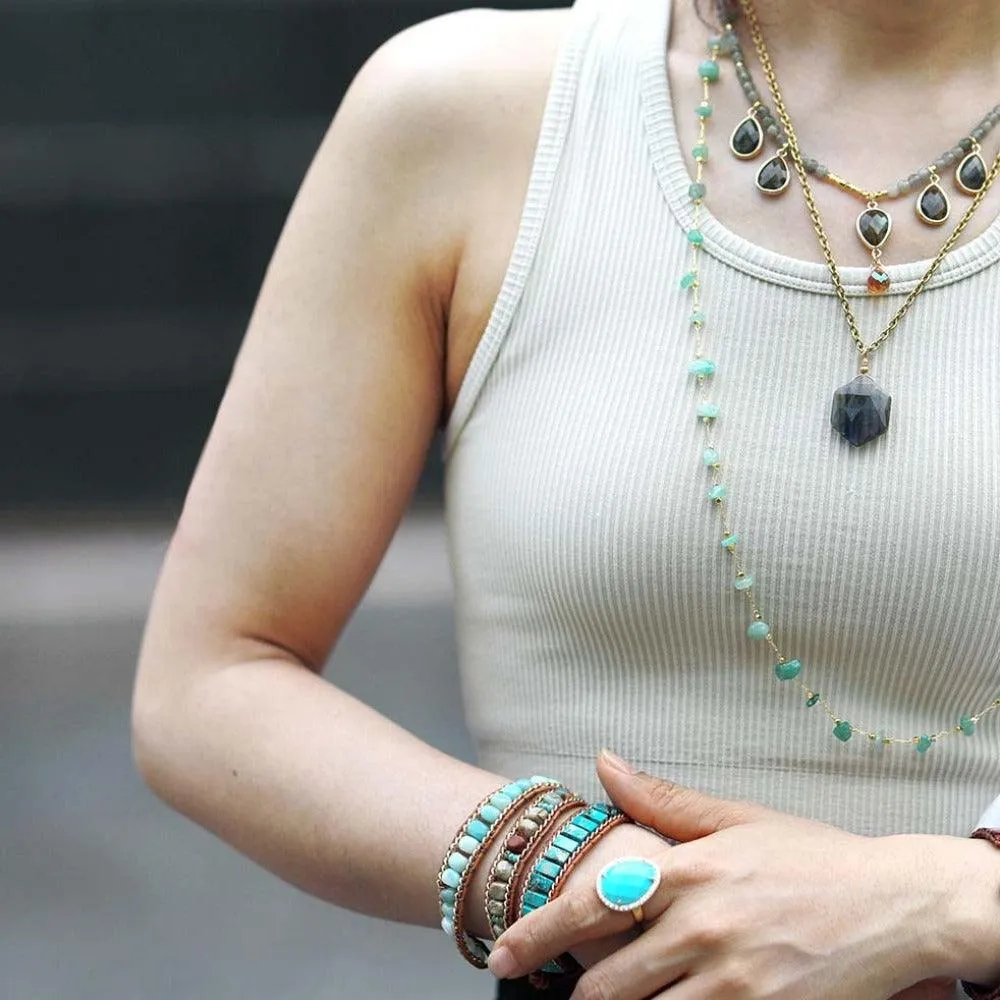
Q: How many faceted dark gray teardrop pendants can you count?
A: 5